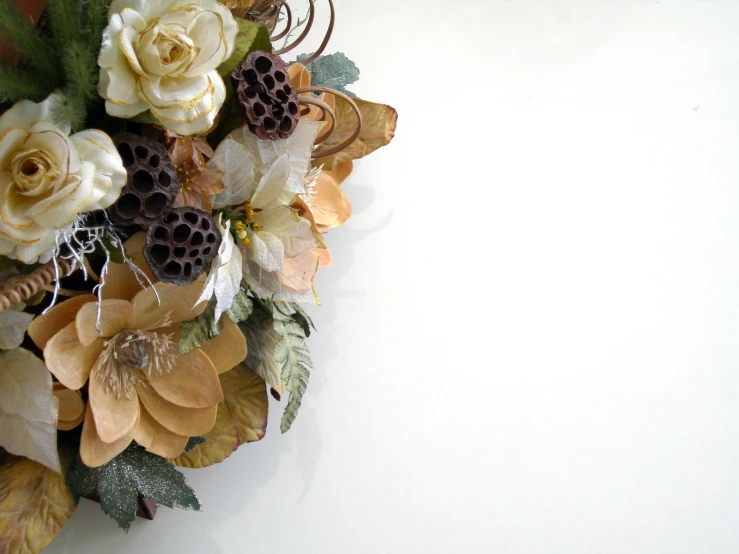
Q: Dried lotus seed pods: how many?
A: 3